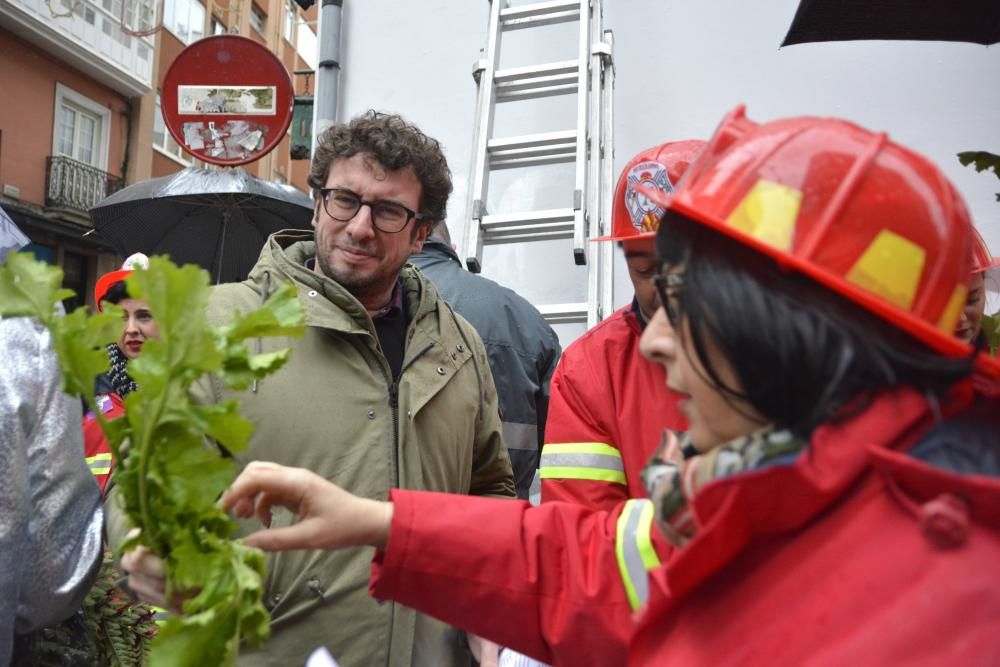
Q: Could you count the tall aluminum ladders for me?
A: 1